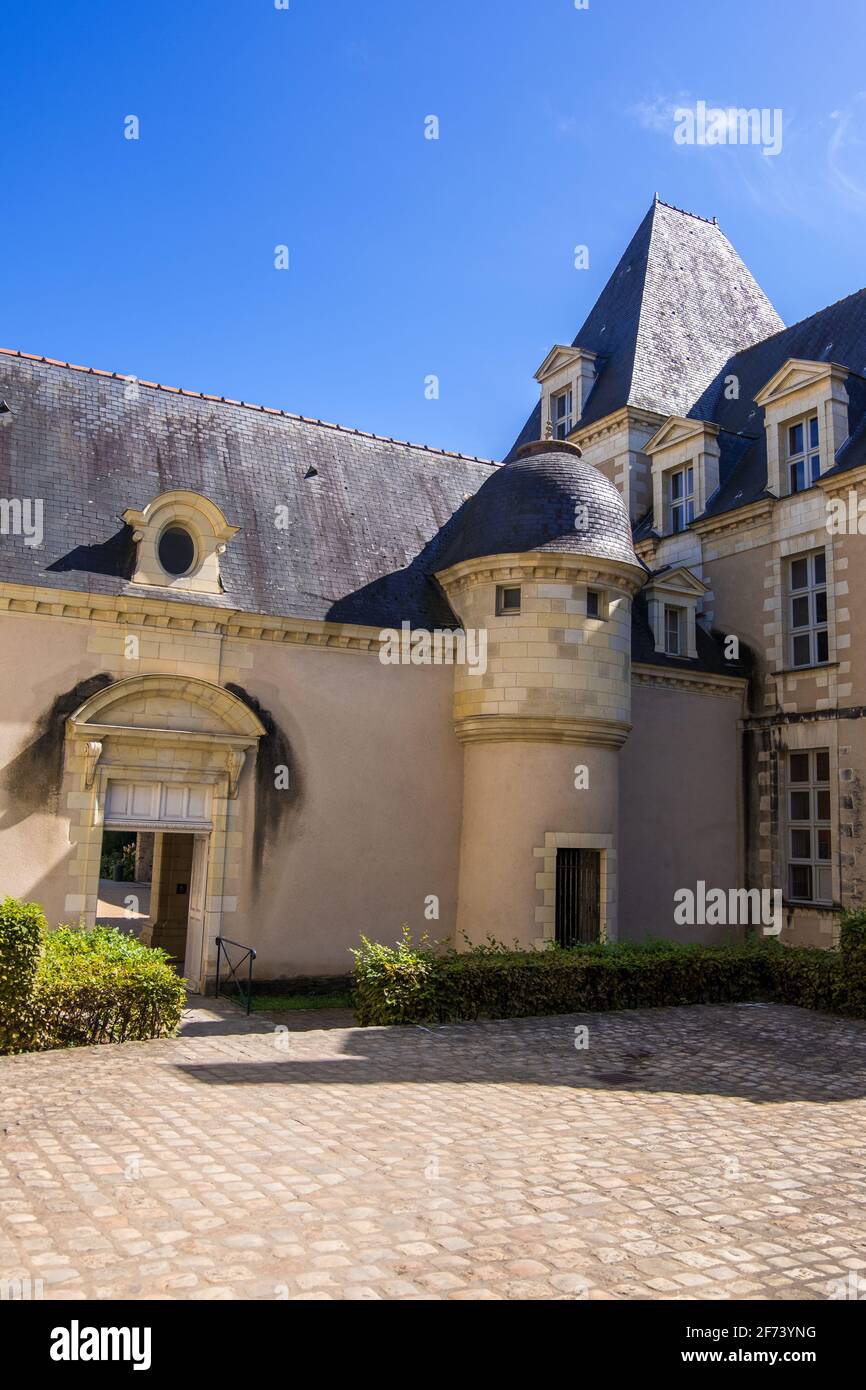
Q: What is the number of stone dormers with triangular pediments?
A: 4